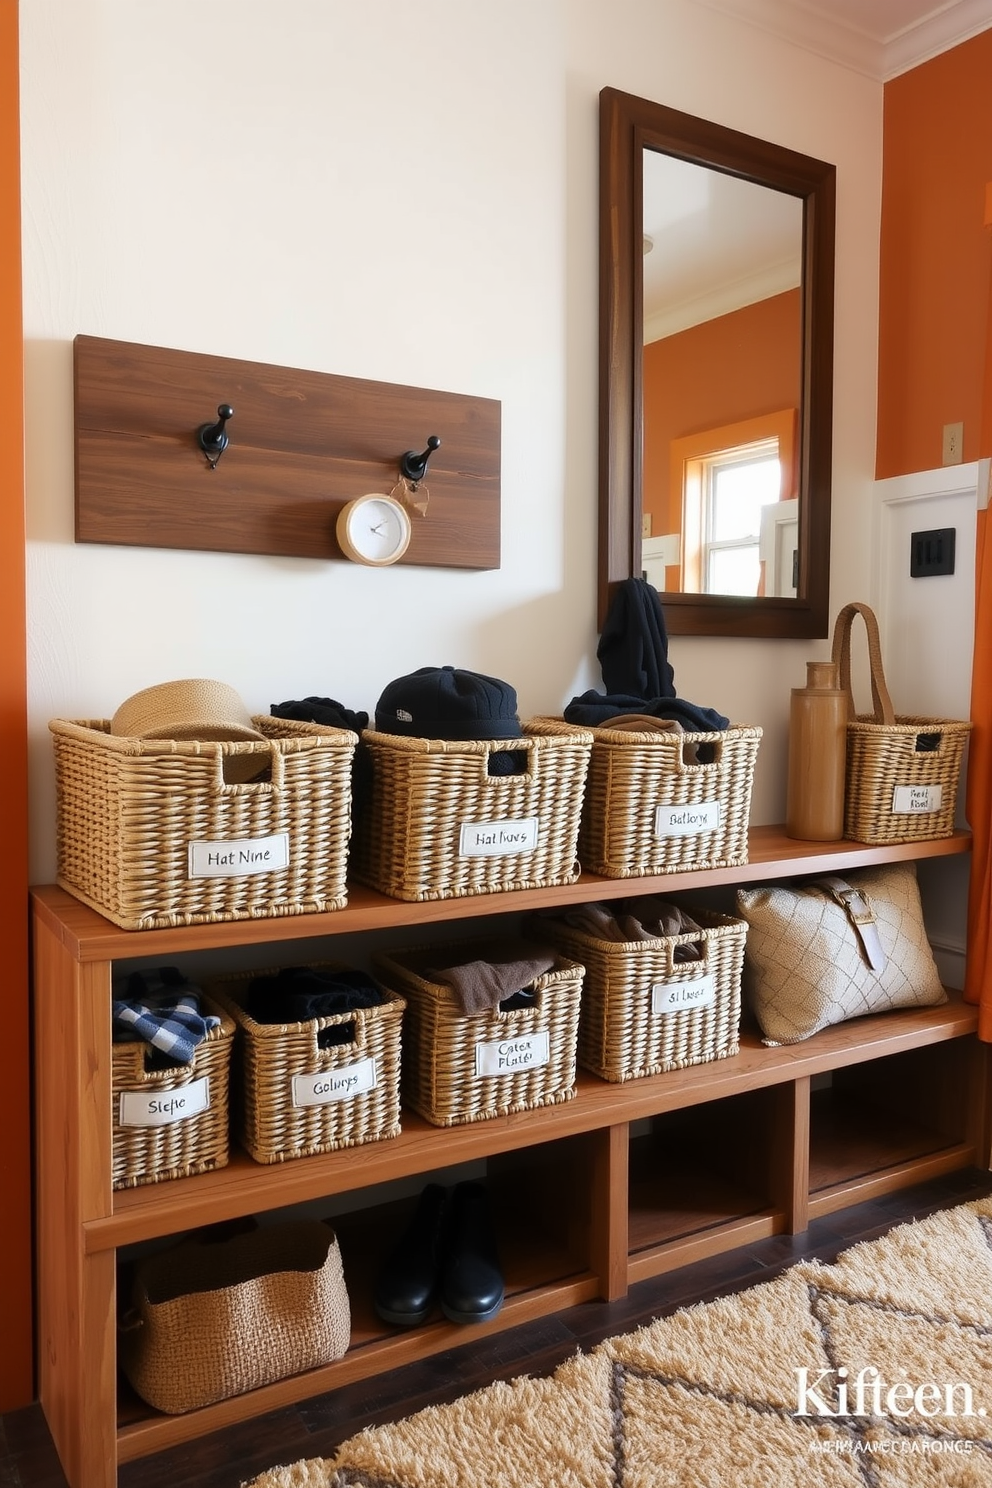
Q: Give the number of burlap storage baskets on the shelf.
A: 1